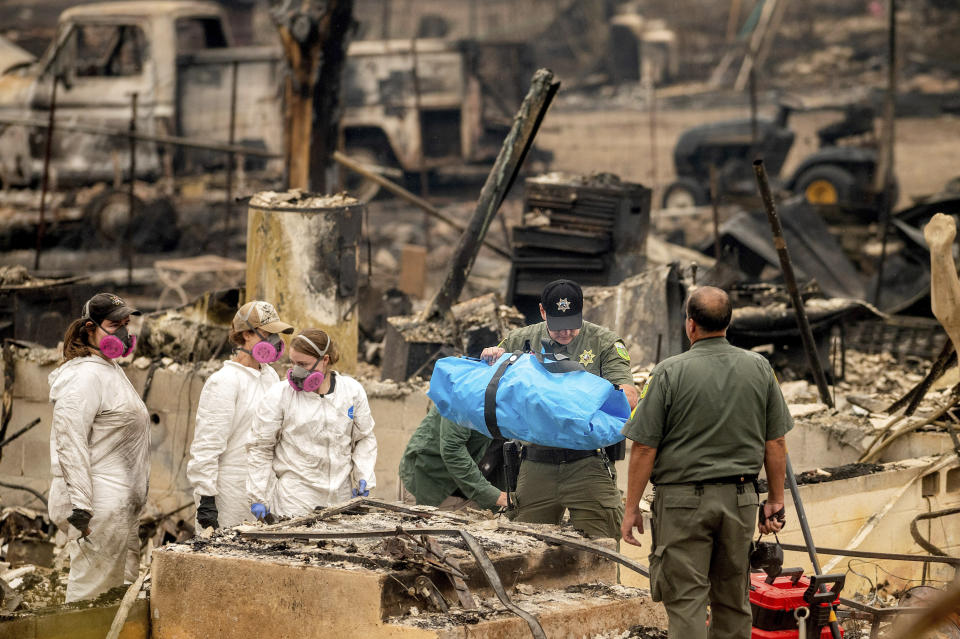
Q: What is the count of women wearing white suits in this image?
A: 3